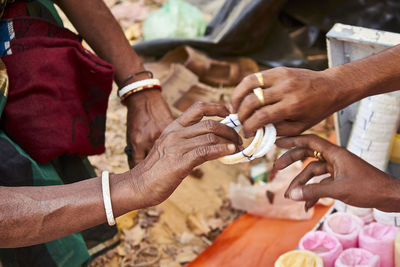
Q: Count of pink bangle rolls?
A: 4